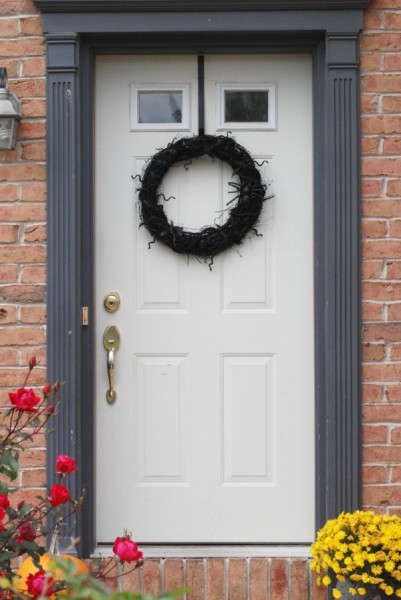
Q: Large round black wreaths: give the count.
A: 1